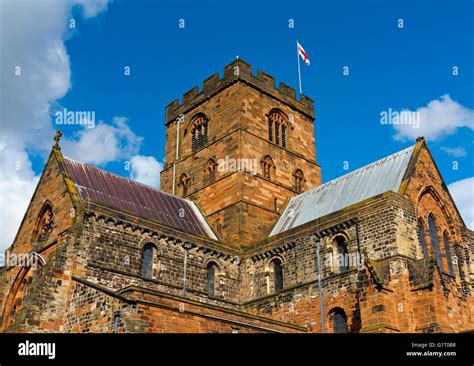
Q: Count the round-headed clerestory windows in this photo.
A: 4